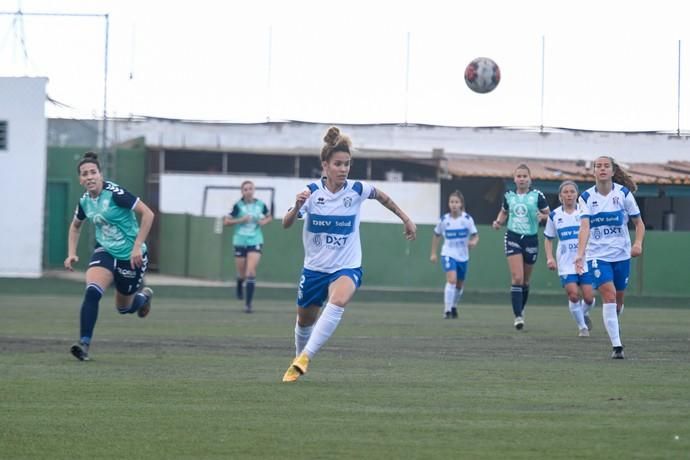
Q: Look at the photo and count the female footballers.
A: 7